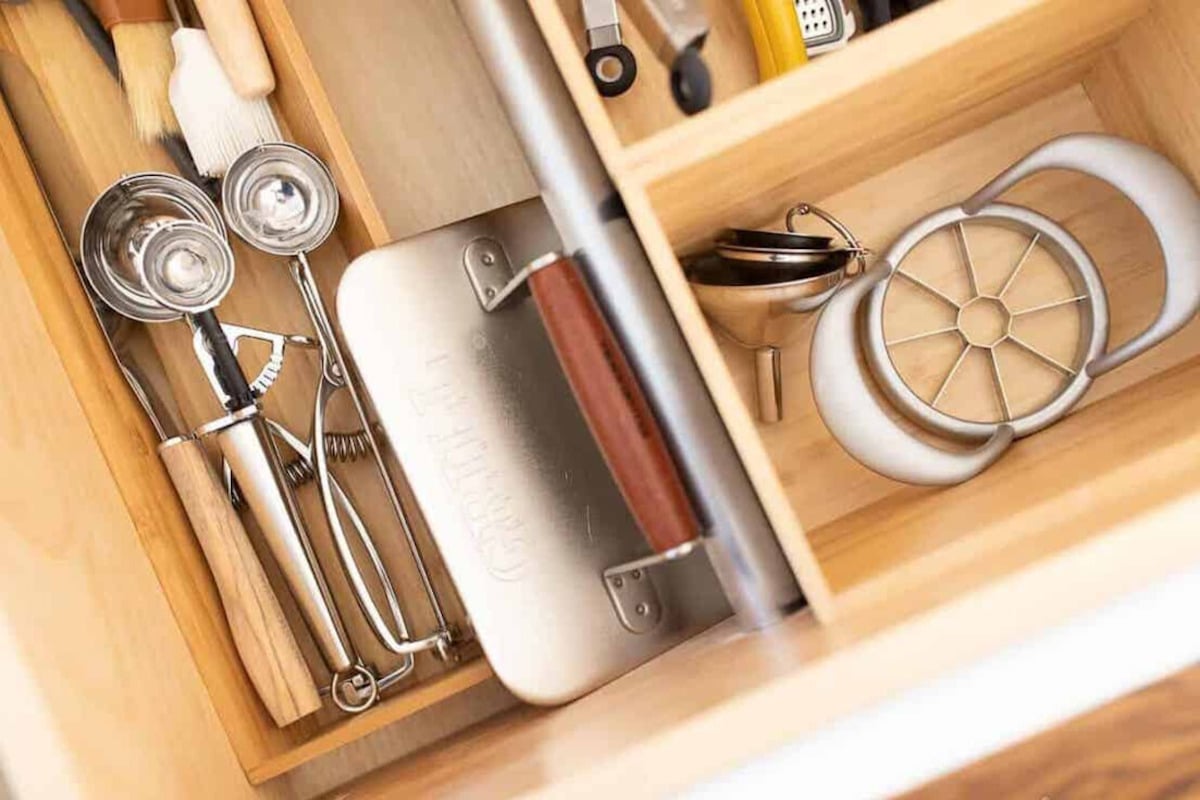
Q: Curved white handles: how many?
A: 2